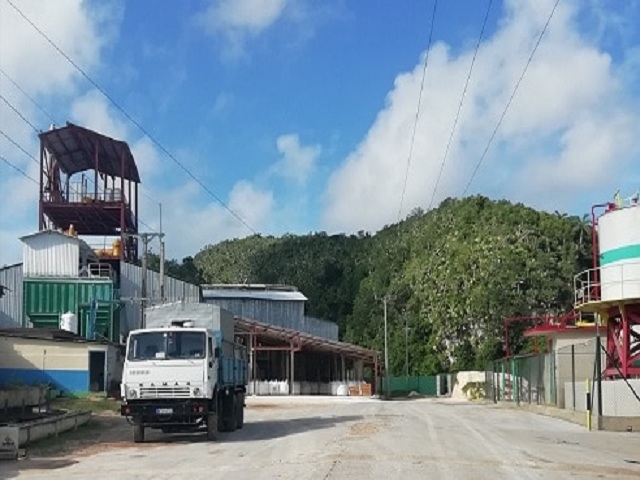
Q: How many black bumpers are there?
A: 1